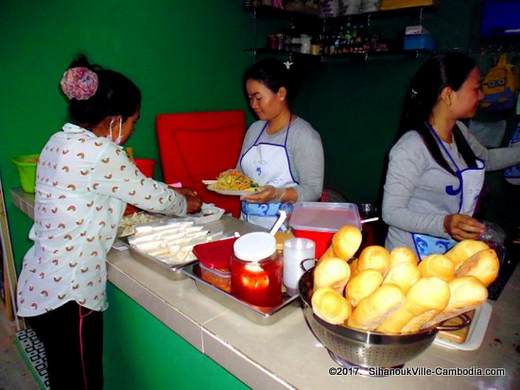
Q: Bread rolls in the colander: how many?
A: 13